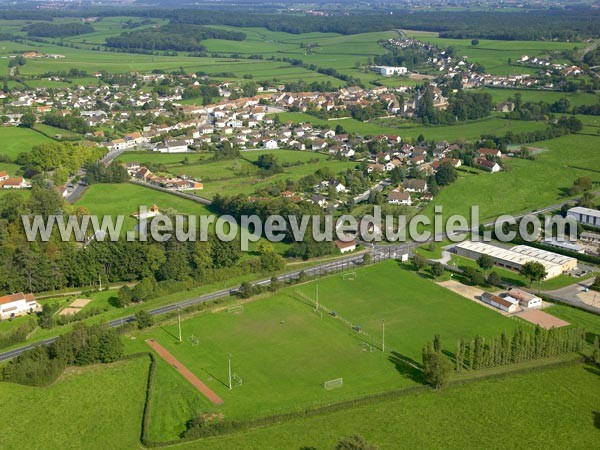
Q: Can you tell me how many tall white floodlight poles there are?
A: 4